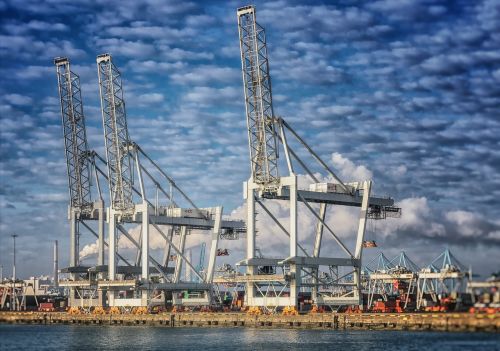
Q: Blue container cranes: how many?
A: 3